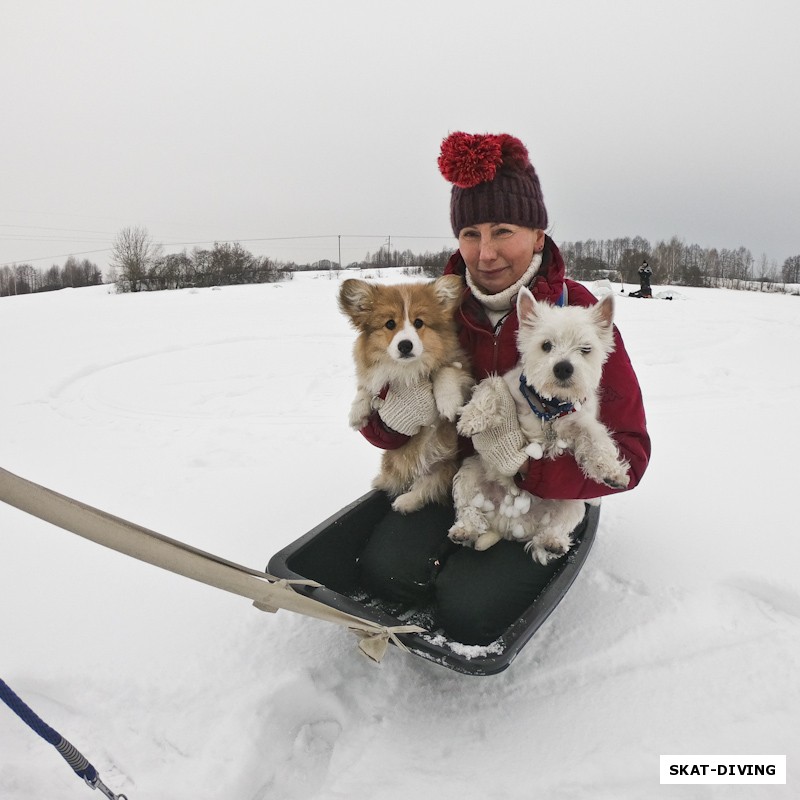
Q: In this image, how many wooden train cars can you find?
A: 0